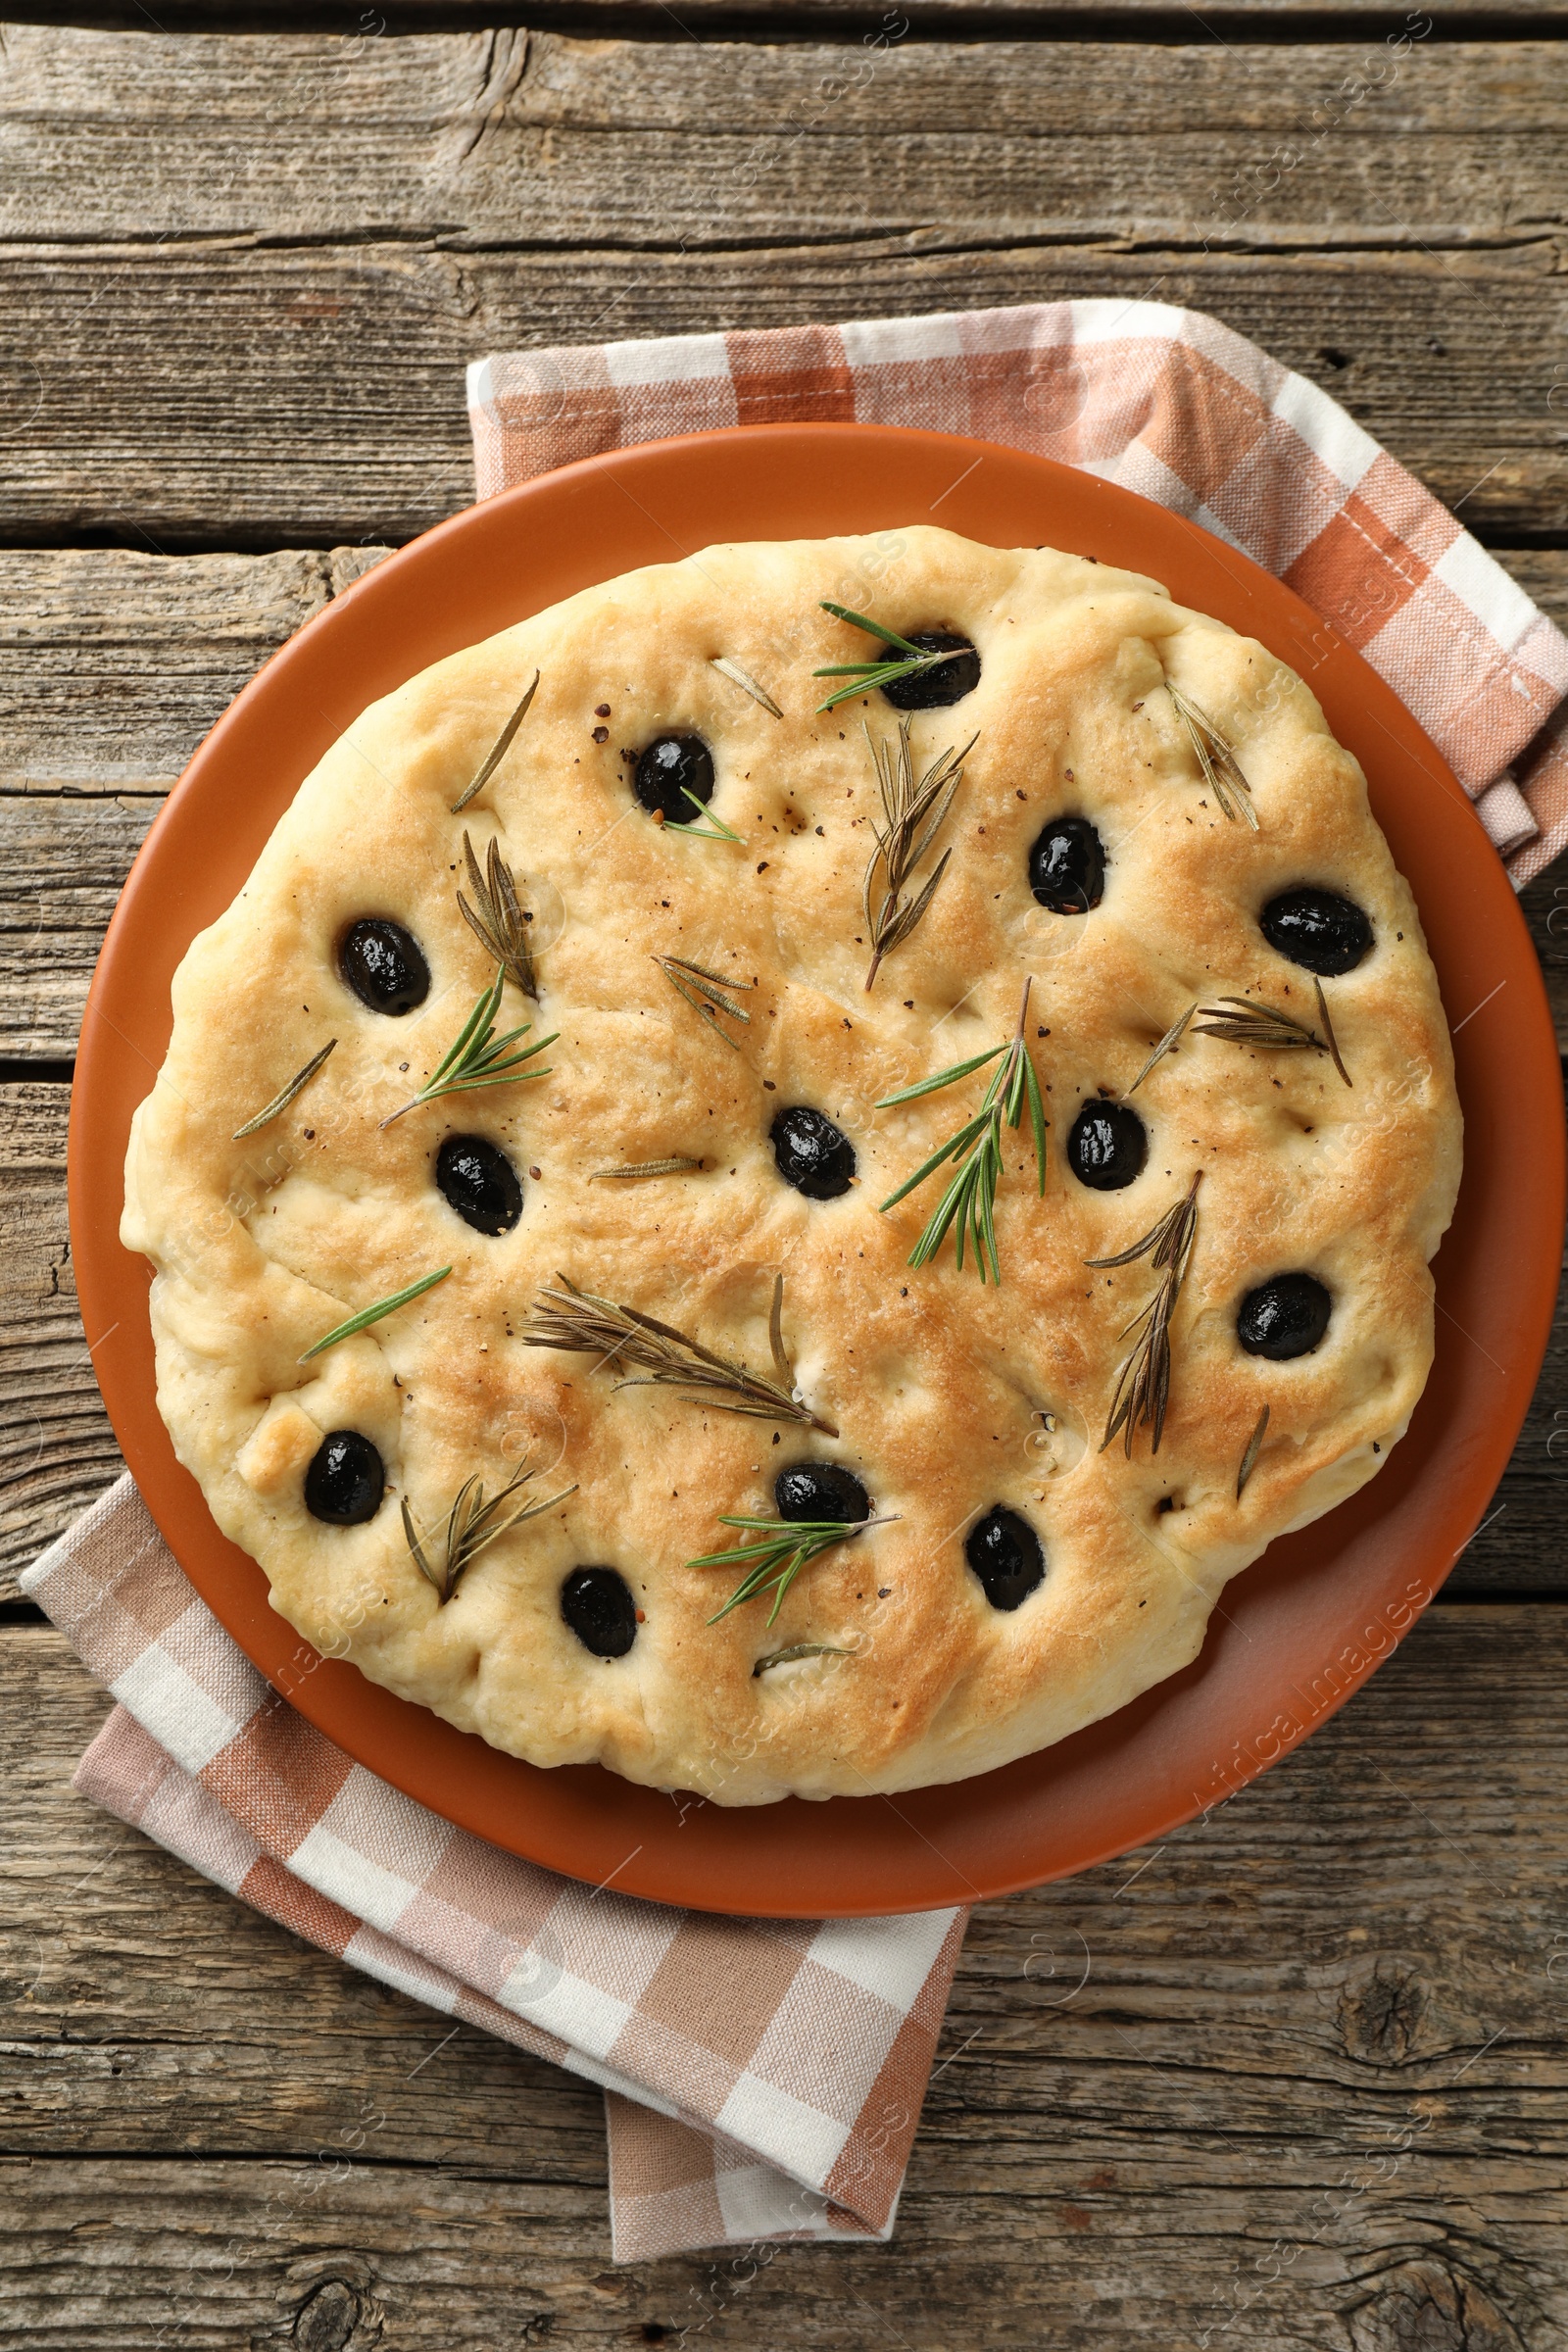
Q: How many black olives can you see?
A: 13